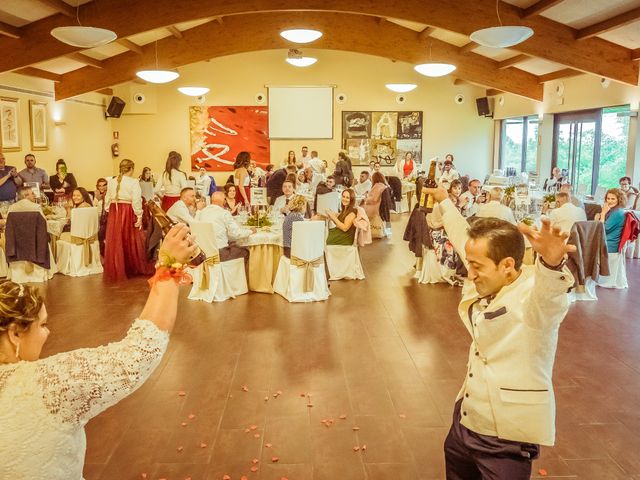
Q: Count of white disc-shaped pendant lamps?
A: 8